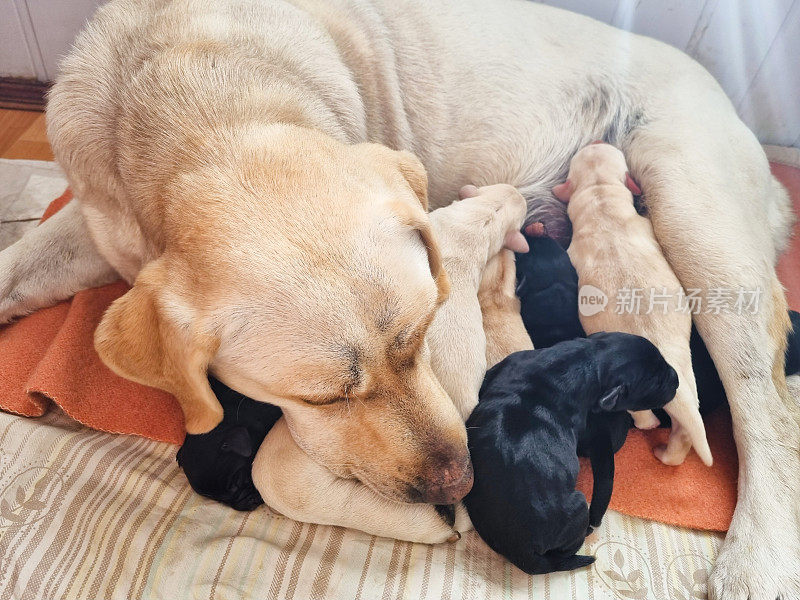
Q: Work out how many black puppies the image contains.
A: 4